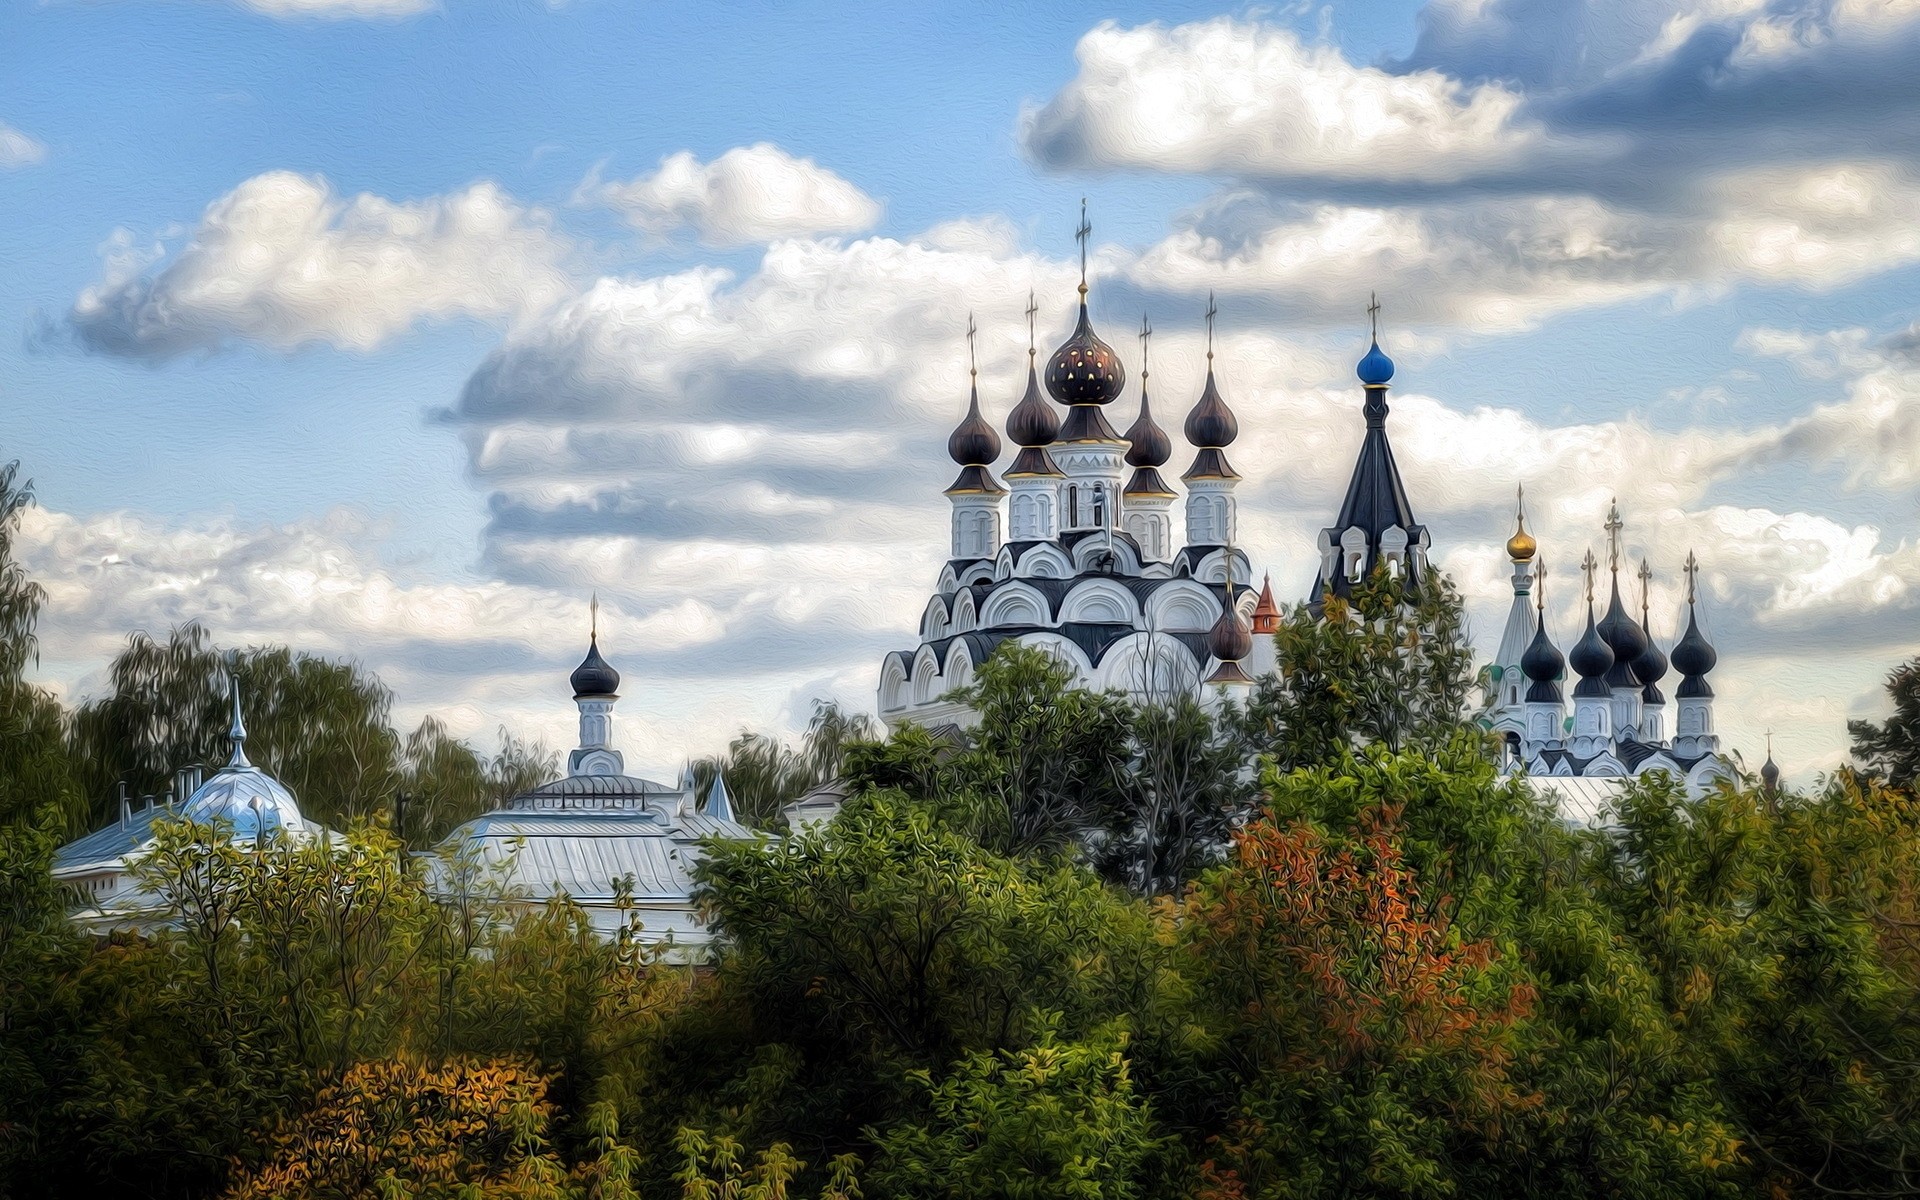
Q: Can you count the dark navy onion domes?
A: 6